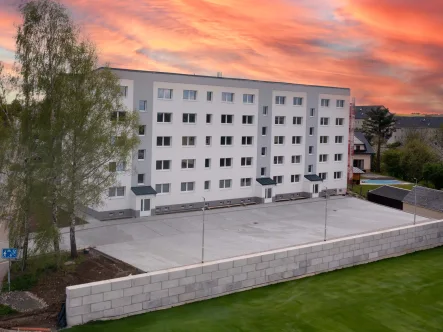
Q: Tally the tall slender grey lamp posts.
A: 3